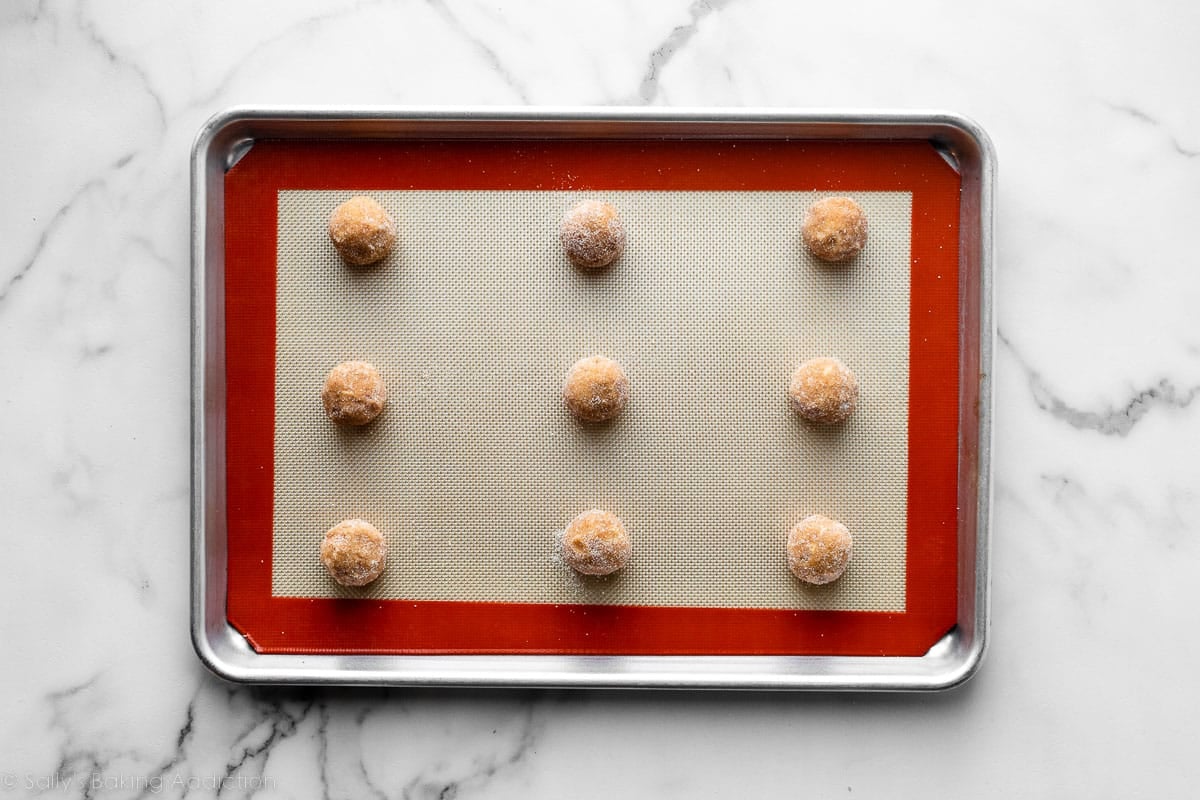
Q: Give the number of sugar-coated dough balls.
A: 9